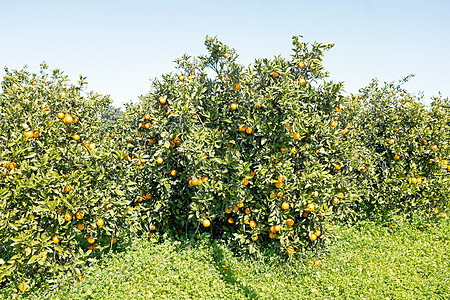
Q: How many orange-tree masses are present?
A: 3